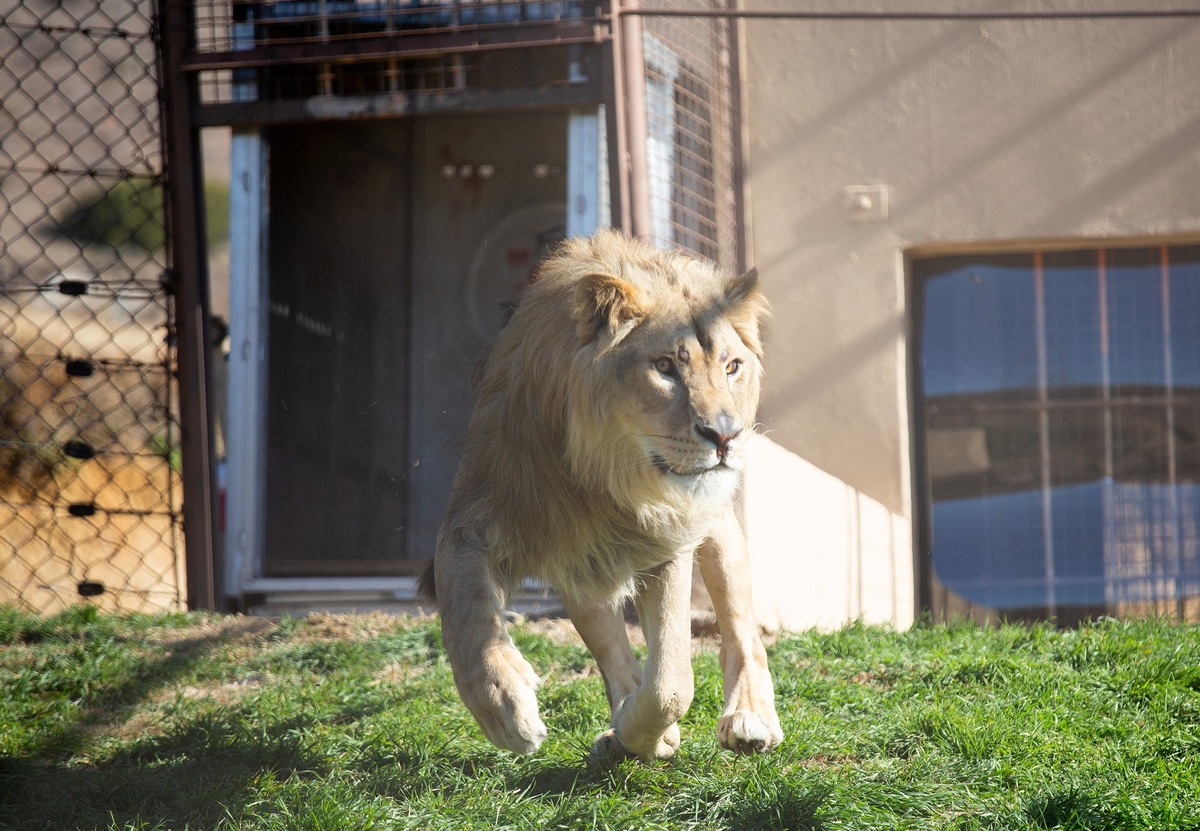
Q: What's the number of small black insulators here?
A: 5